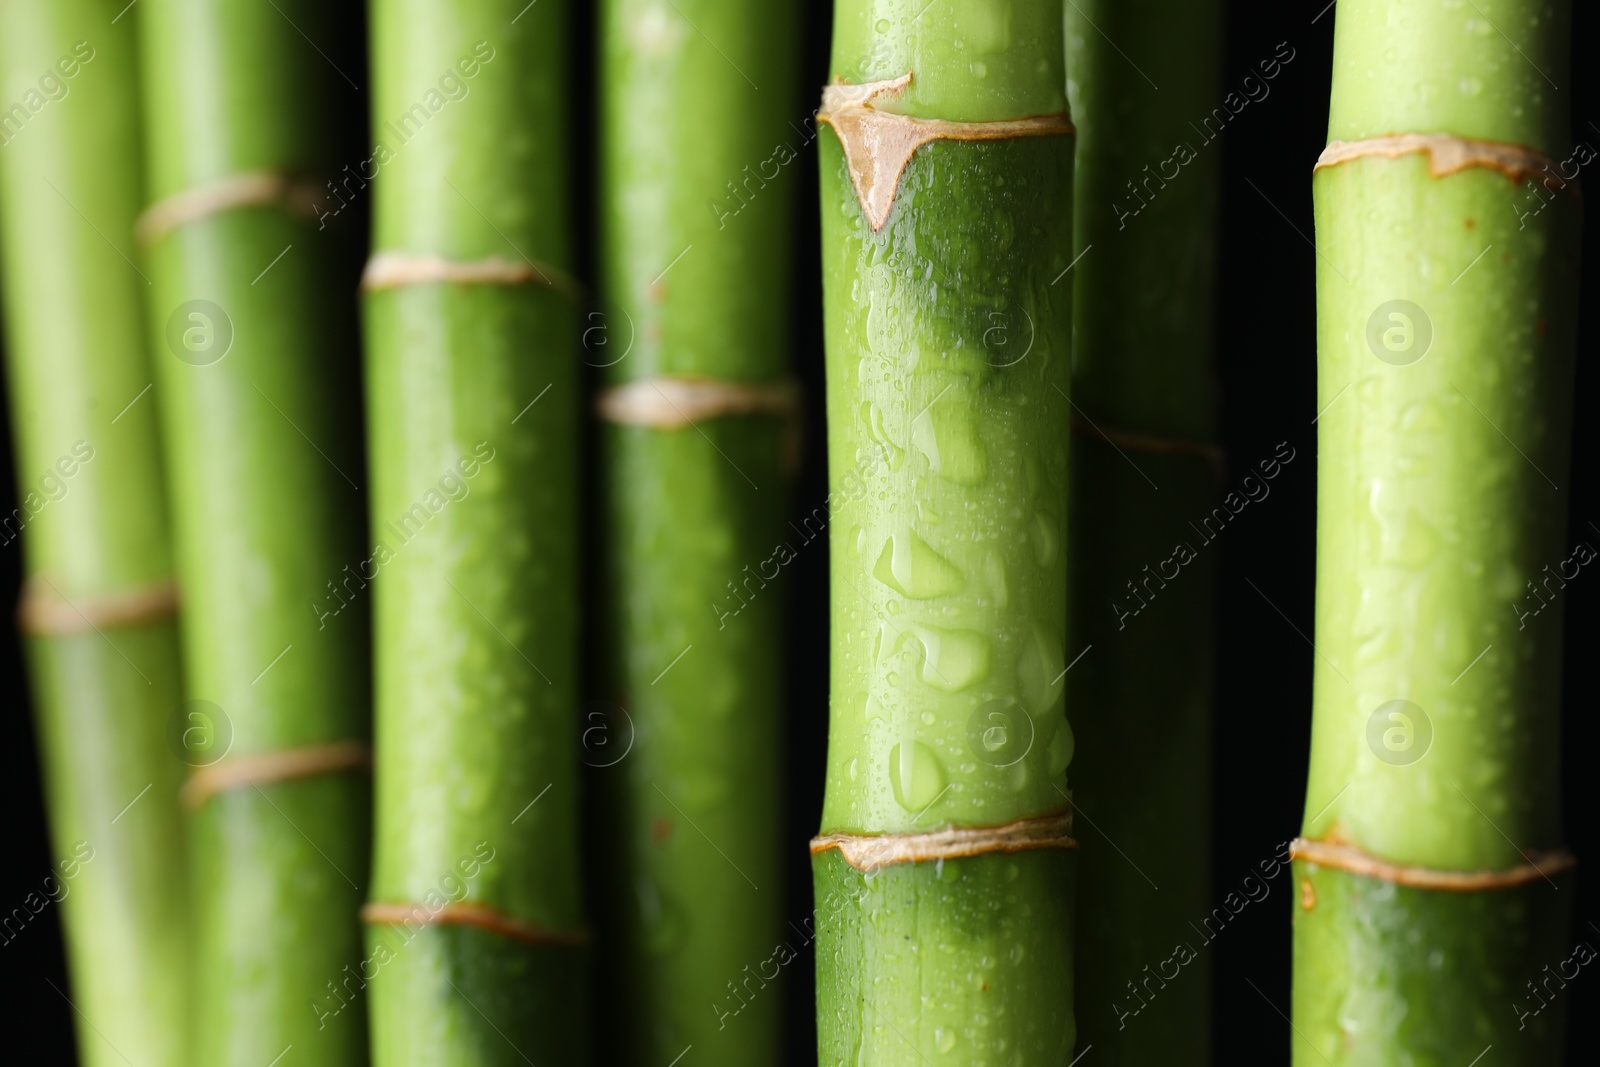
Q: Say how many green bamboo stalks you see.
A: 7